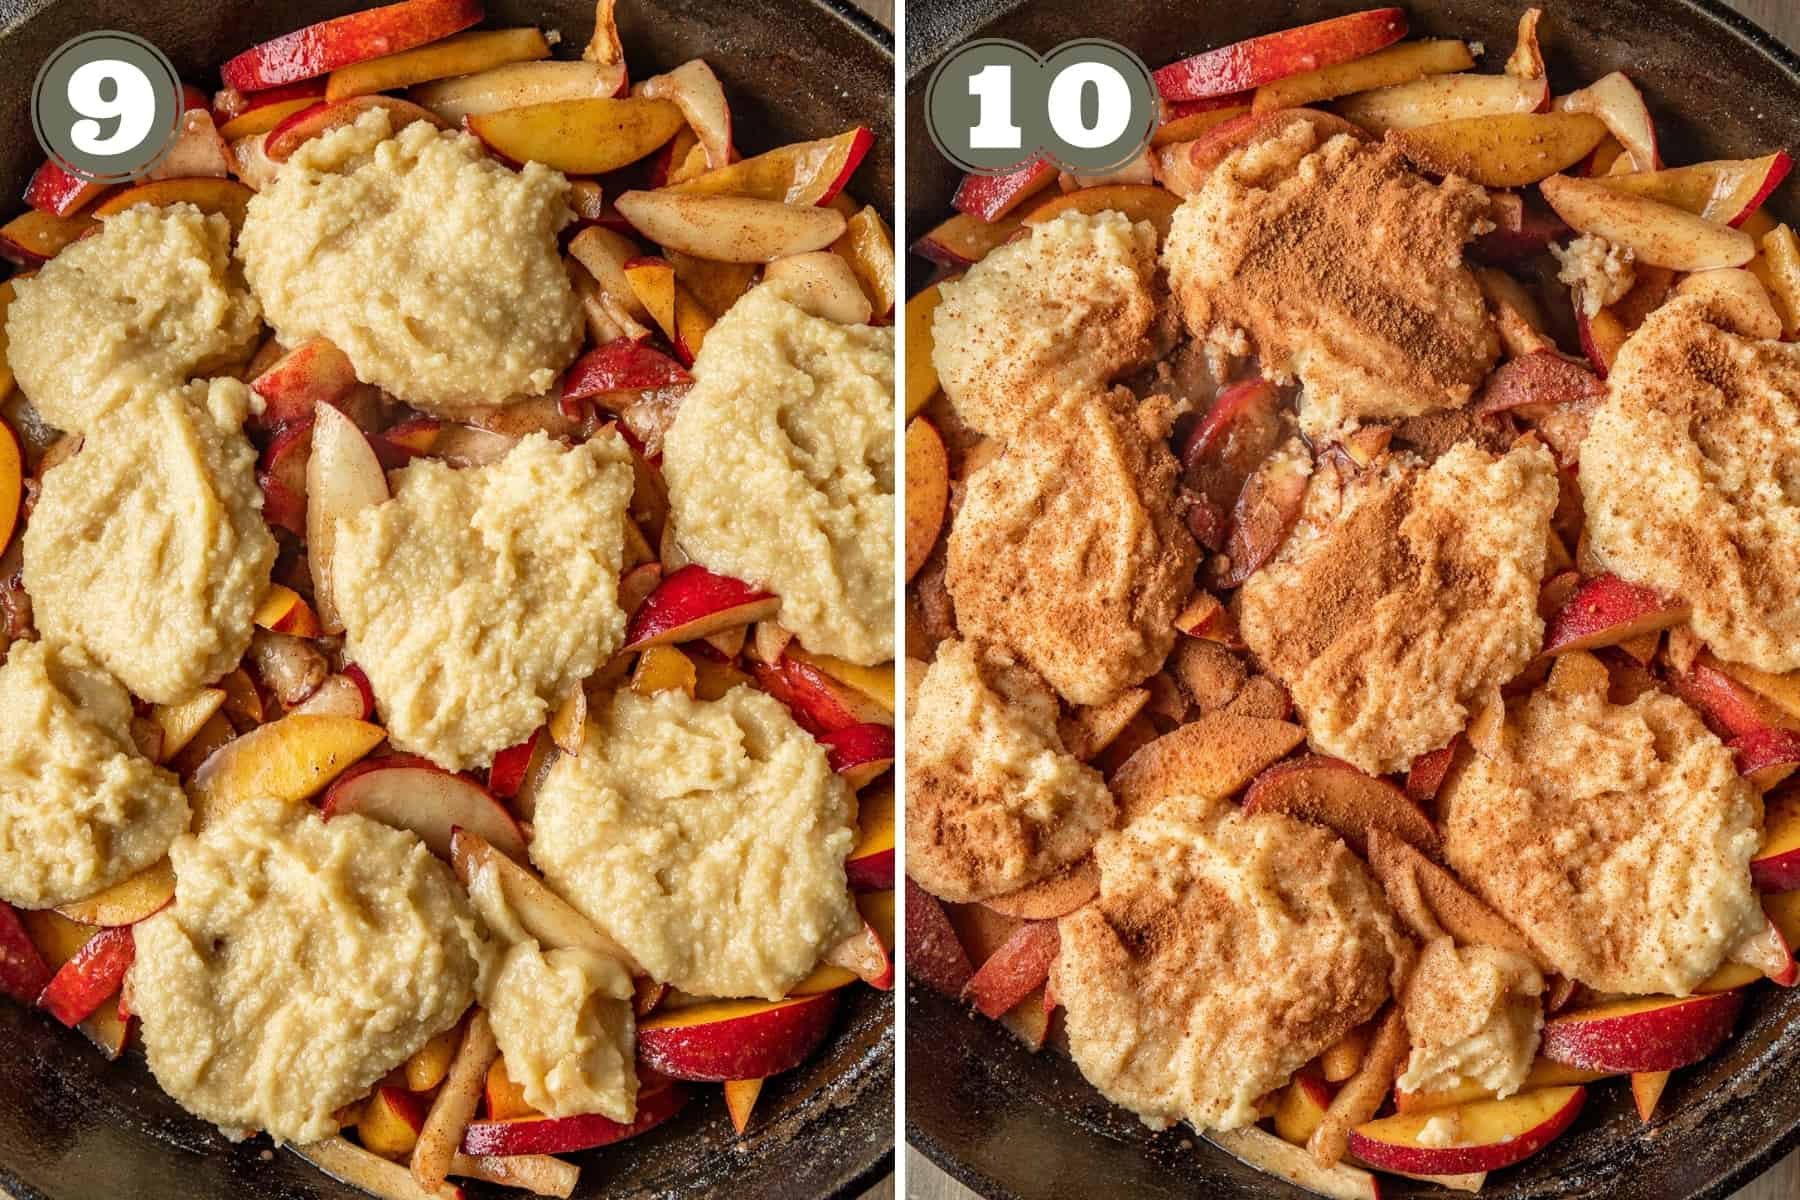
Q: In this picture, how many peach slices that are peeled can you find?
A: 0